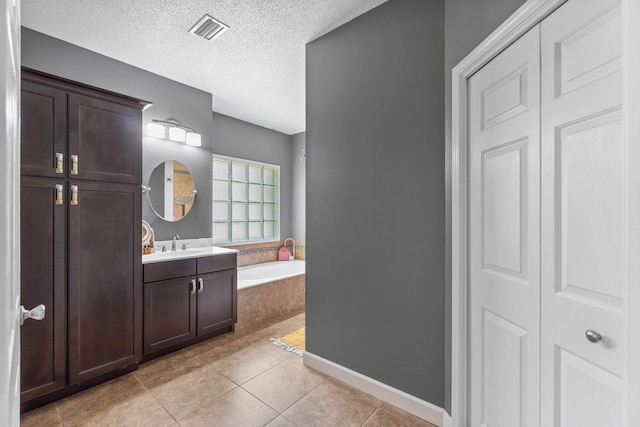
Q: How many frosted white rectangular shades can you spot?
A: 3